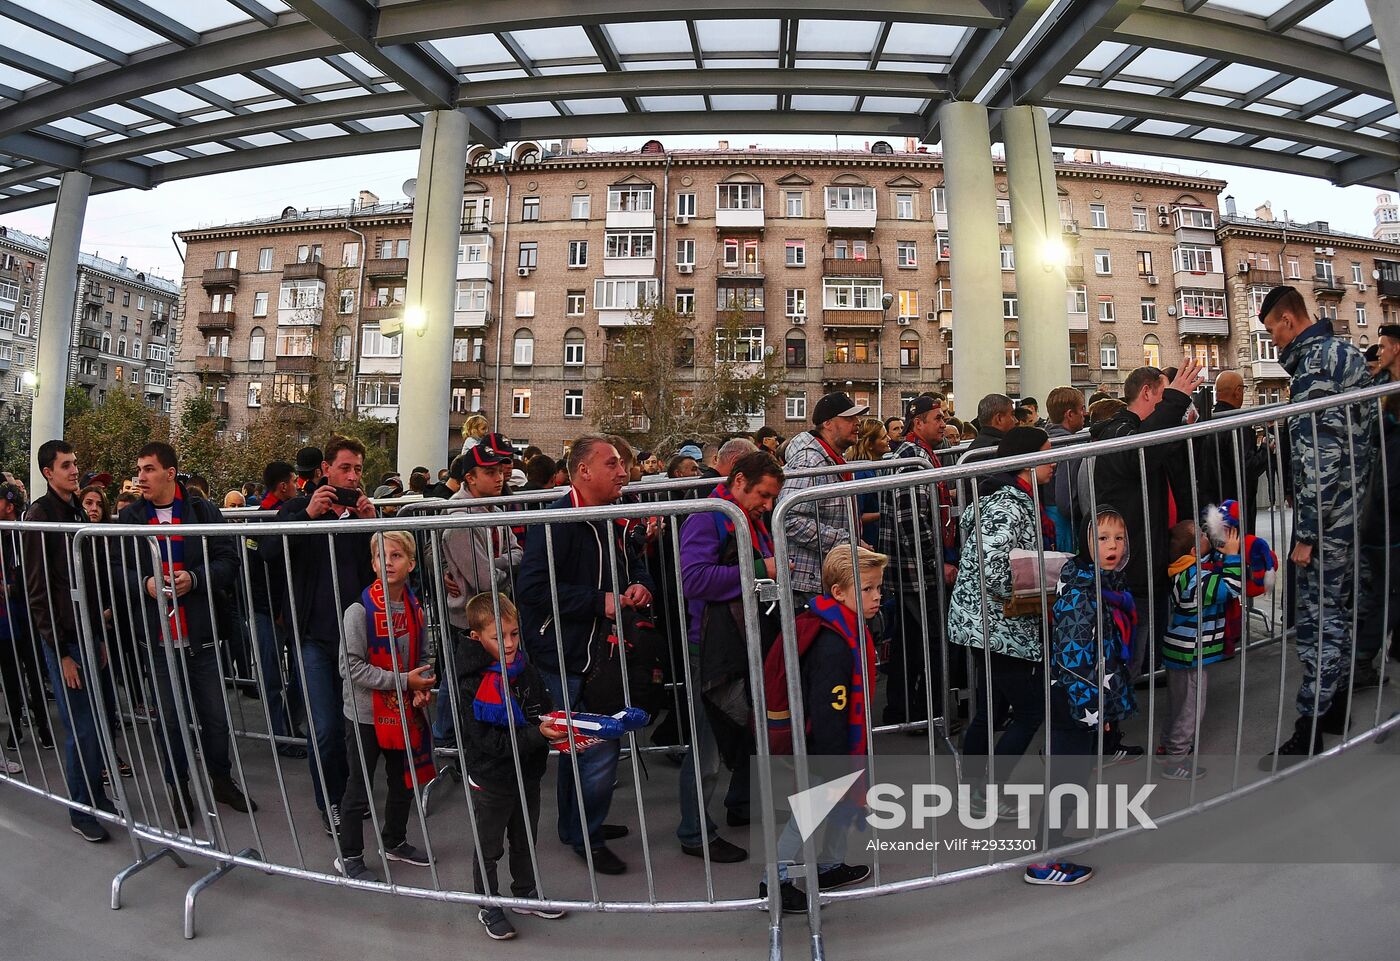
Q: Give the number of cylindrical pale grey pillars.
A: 4